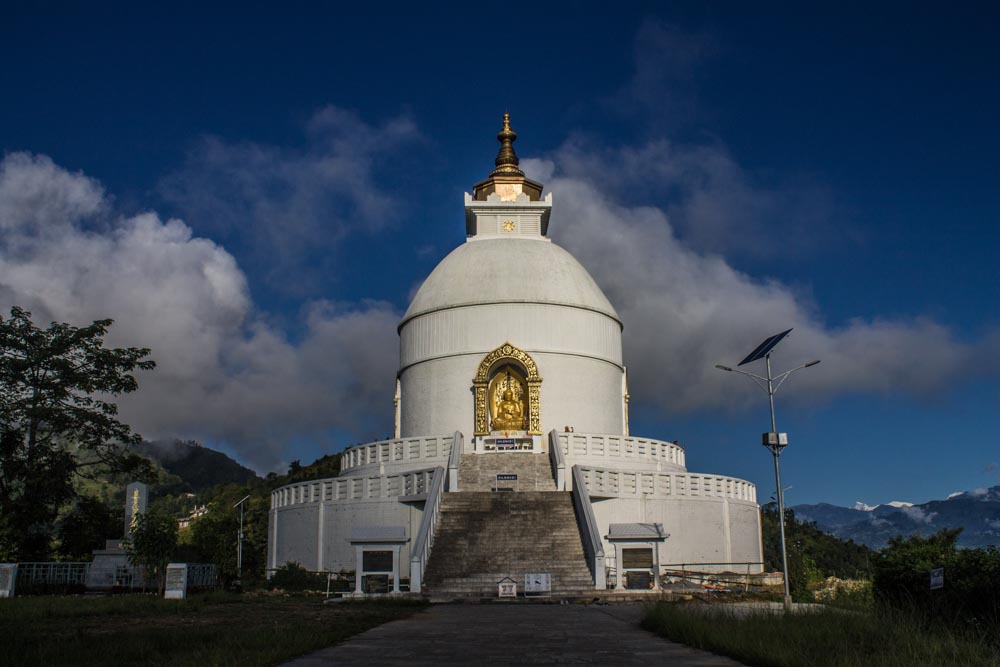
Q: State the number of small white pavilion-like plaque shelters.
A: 2